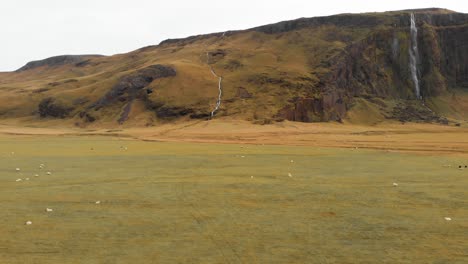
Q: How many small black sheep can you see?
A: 2